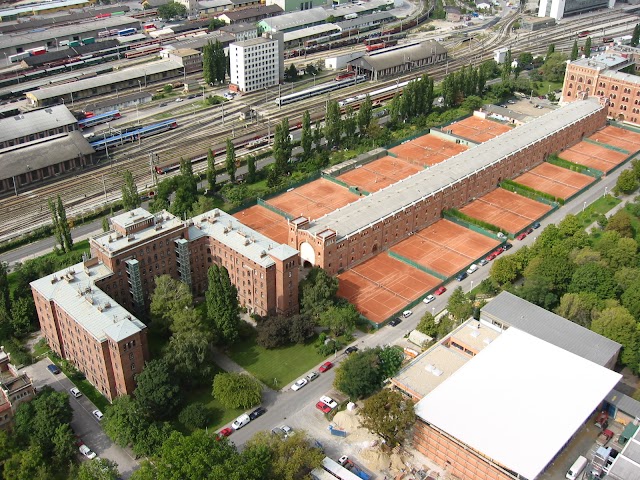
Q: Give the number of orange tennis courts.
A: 11